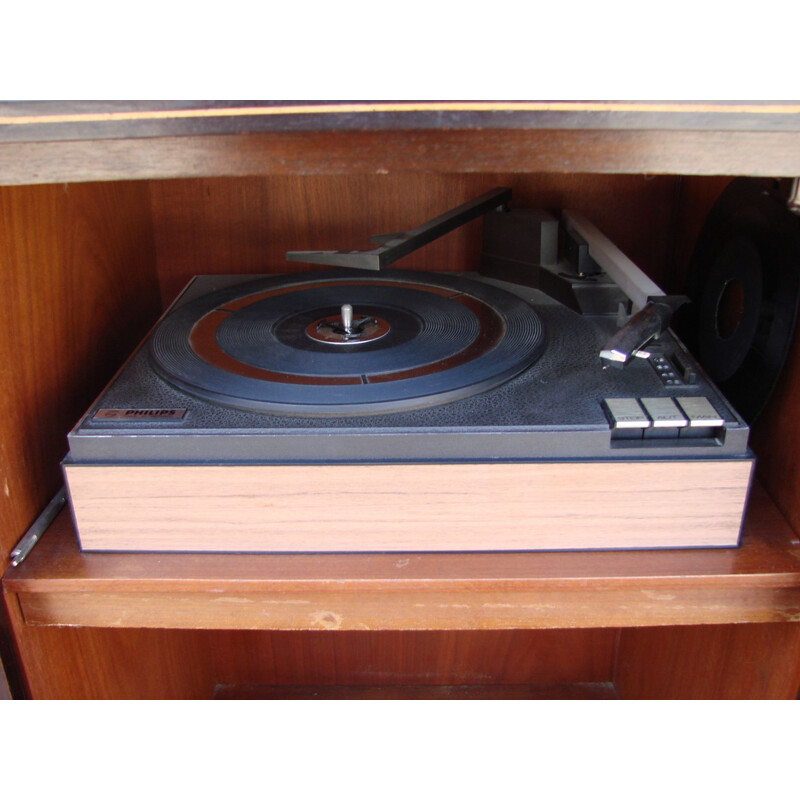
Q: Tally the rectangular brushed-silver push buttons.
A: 3